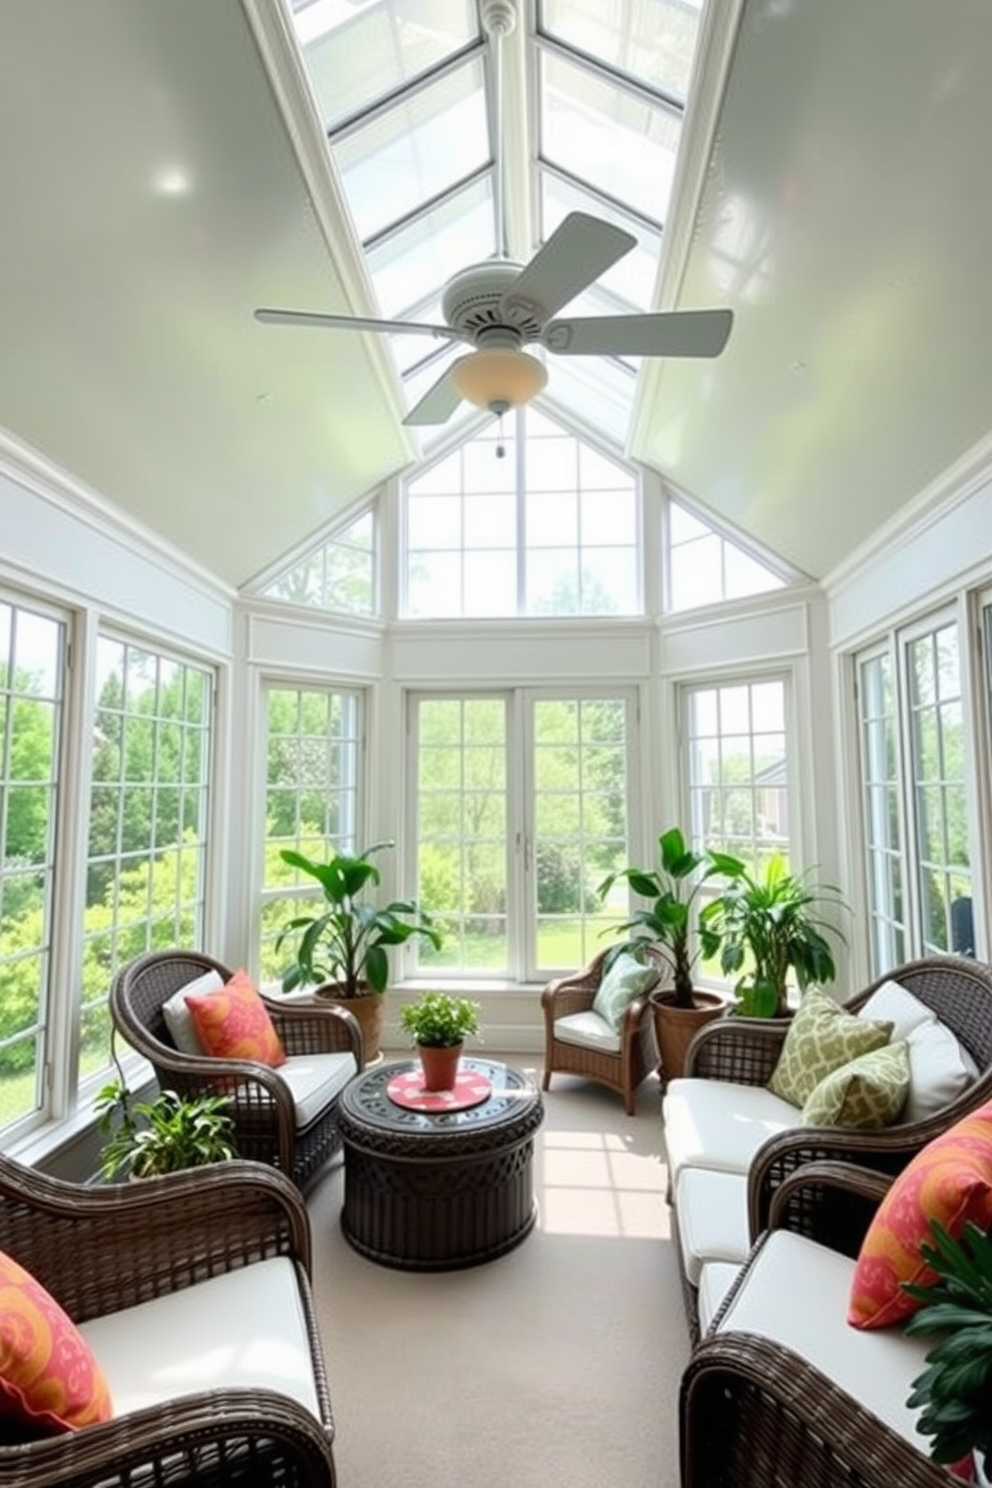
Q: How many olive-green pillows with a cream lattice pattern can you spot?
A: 2